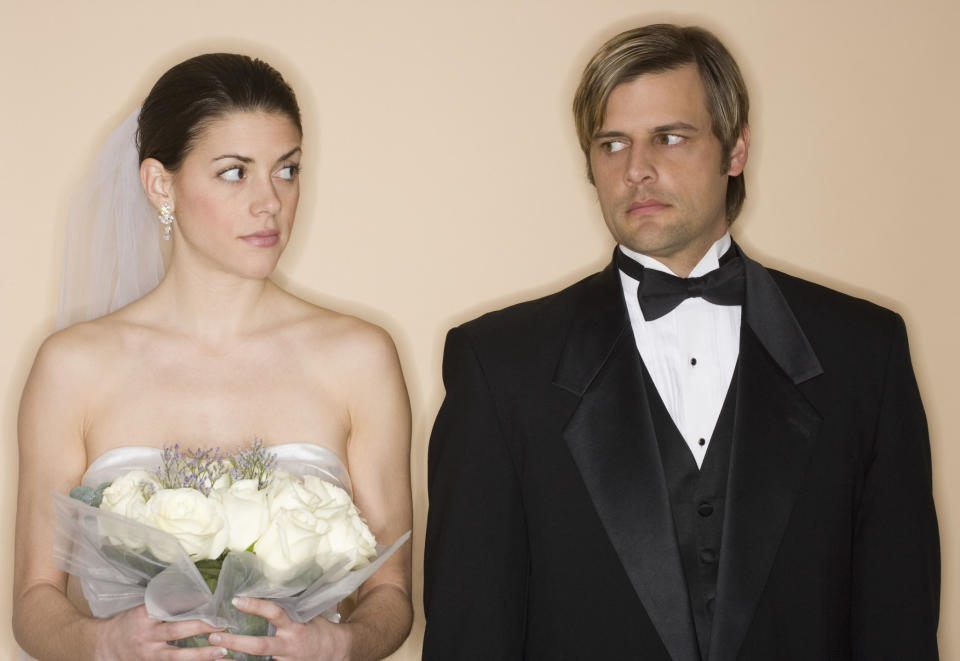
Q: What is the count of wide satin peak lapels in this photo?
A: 2